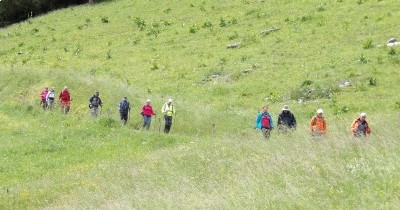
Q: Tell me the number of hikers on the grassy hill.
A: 11